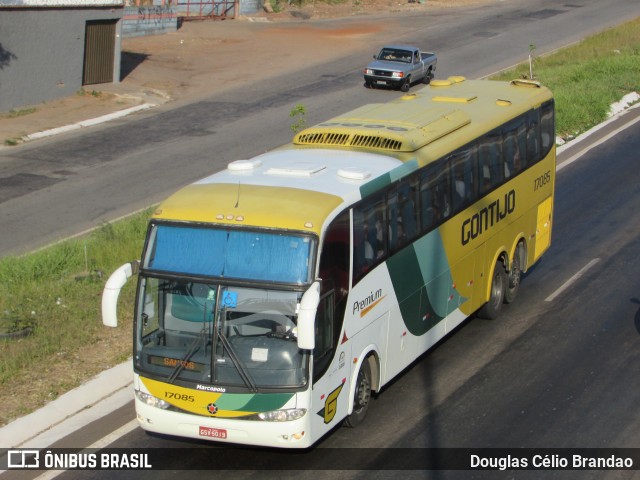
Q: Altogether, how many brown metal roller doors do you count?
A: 1